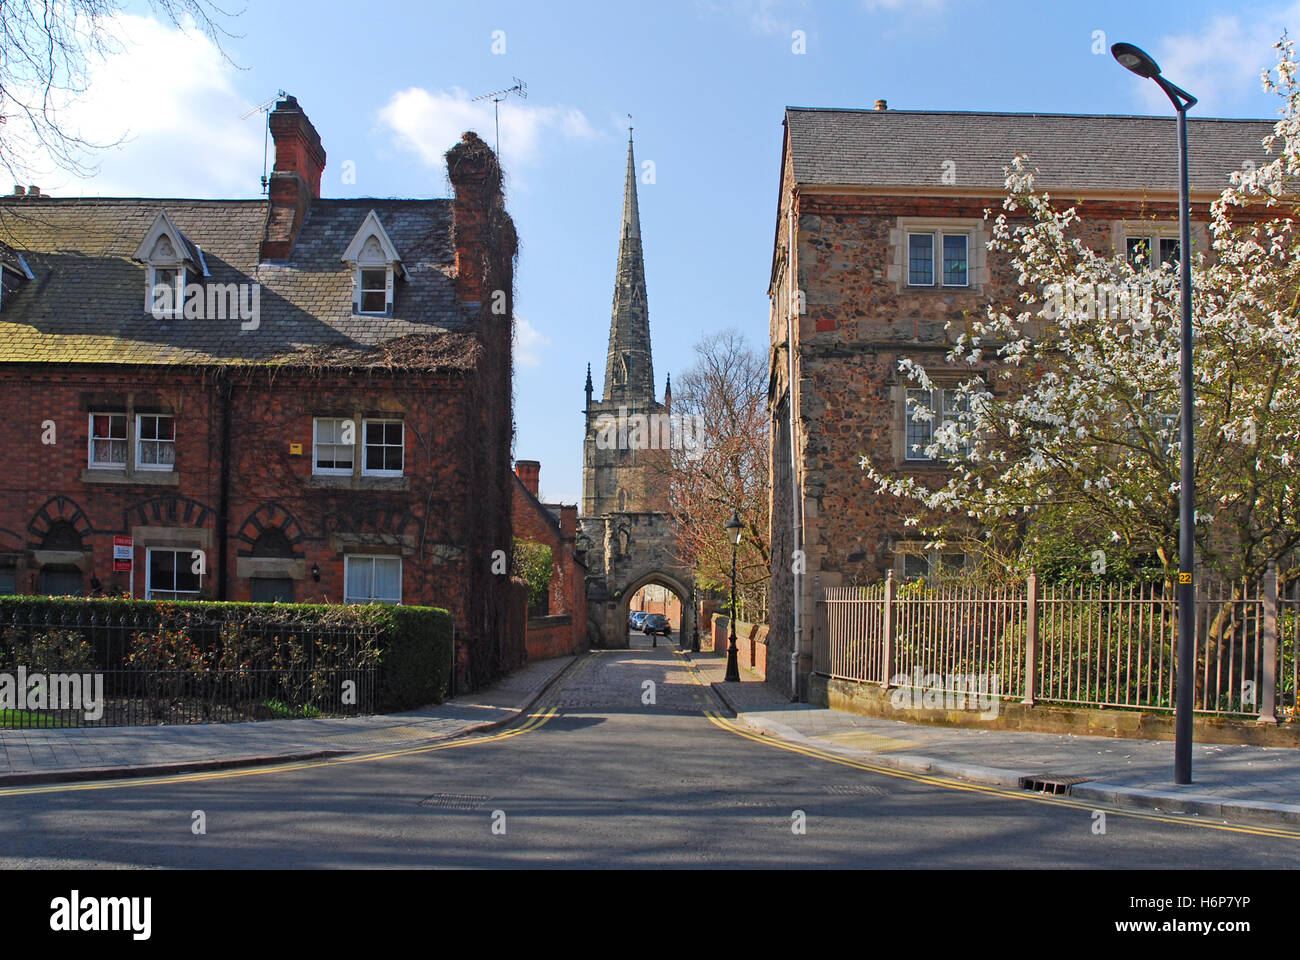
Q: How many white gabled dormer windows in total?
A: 2